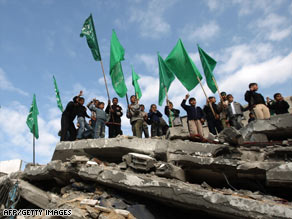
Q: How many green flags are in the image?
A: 8